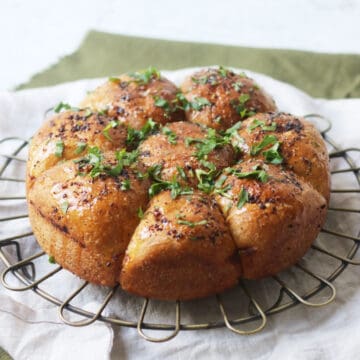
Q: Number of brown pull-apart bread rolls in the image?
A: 8